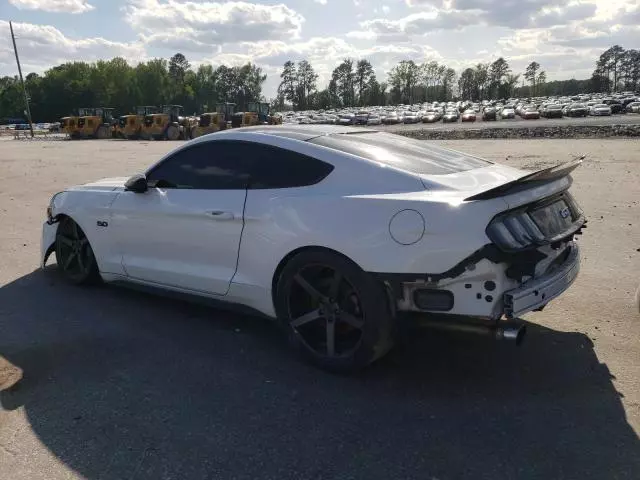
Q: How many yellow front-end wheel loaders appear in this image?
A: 6